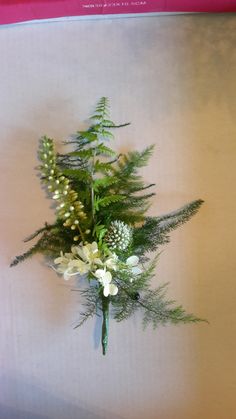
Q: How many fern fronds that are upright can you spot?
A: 1